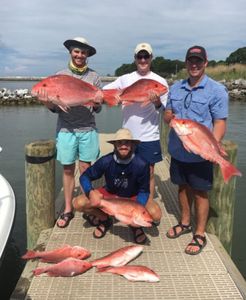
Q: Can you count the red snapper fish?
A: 8